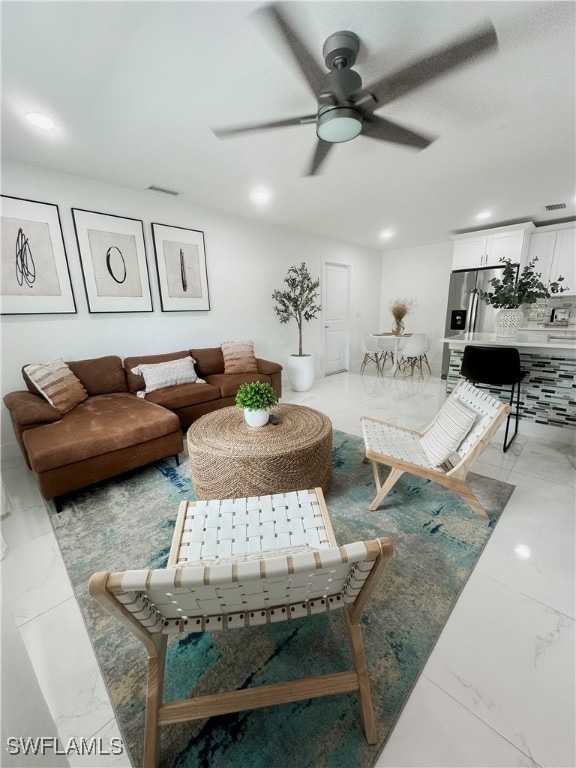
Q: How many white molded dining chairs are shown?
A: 4